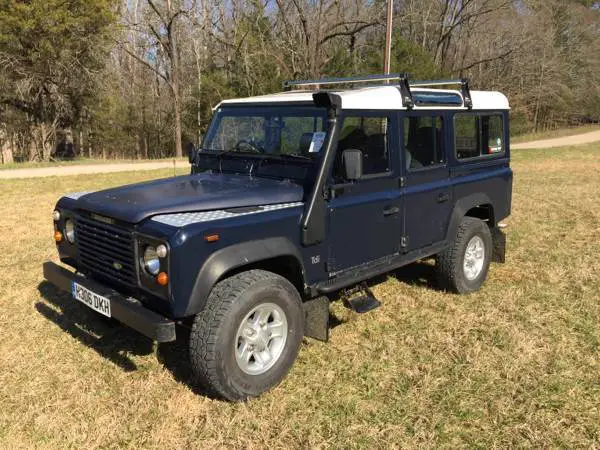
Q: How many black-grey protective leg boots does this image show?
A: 0